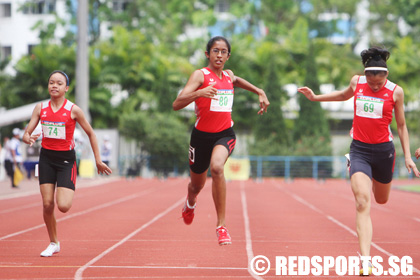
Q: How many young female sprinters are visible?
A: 3